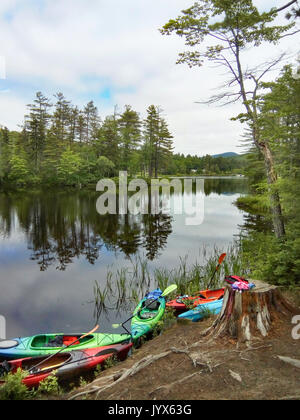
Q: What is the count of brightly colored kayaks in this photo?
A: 5